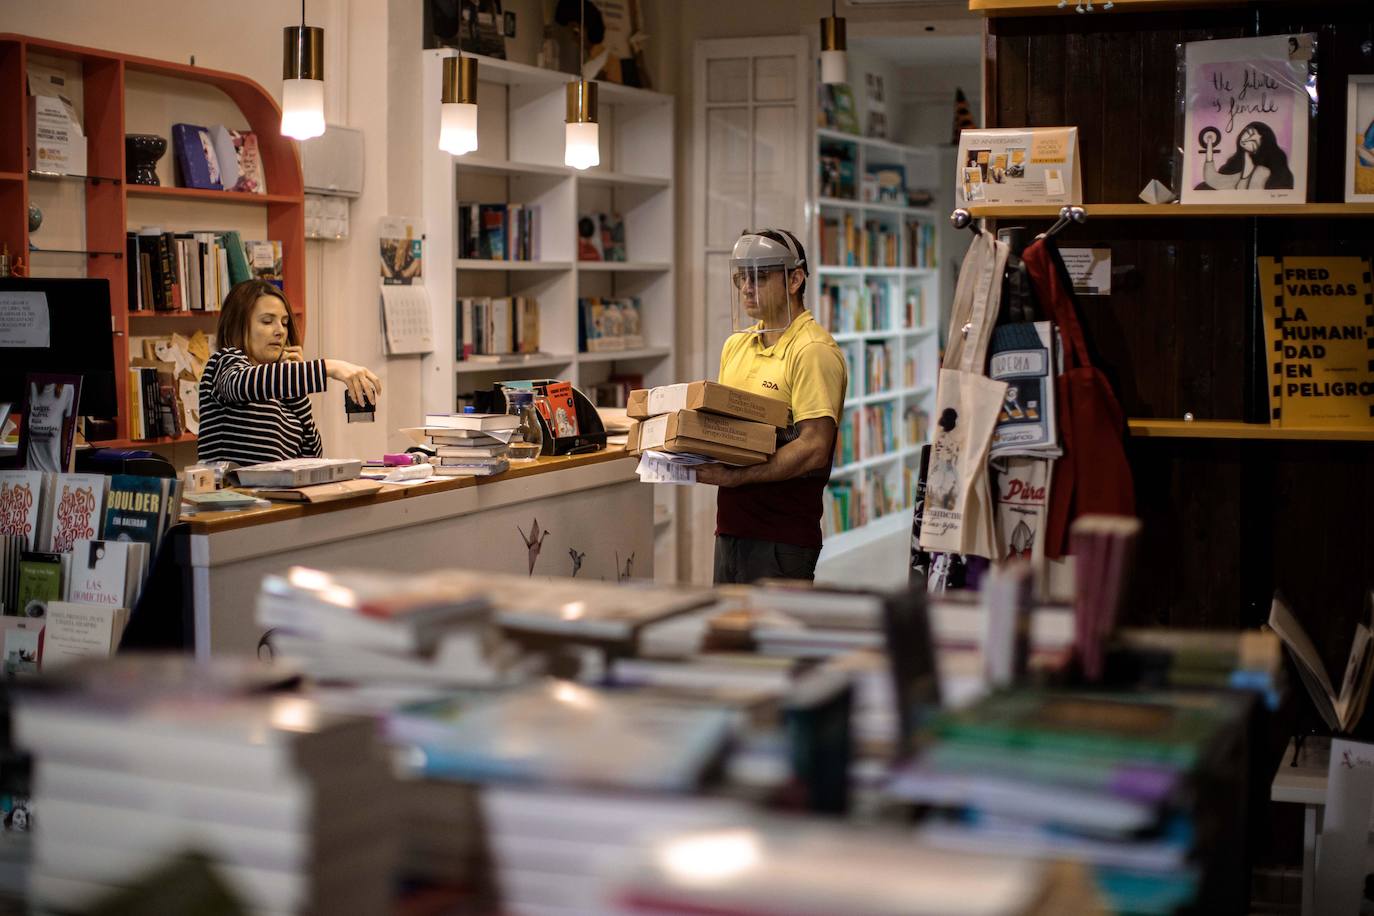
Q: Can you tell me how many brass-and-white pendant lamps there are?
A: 4